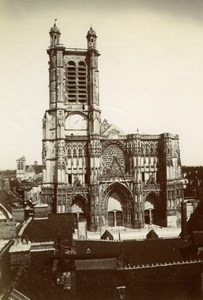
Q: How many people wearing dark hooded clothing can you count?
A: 0